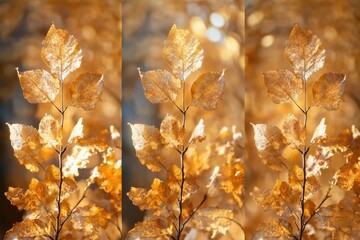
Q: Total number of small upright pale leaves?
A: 3